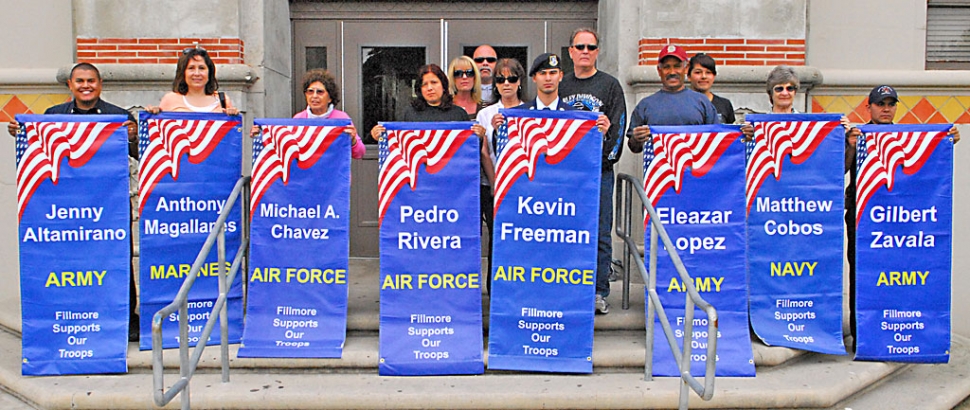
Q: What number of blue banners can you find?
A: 8